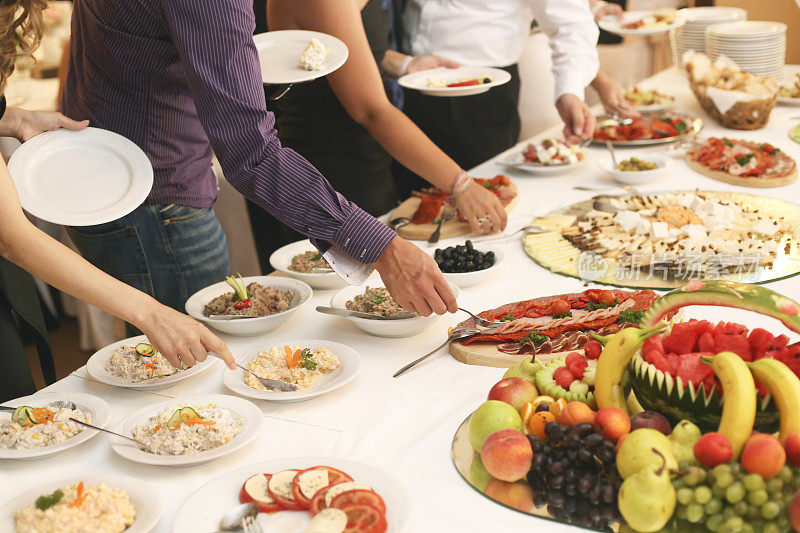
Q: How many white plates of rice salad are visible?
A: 5